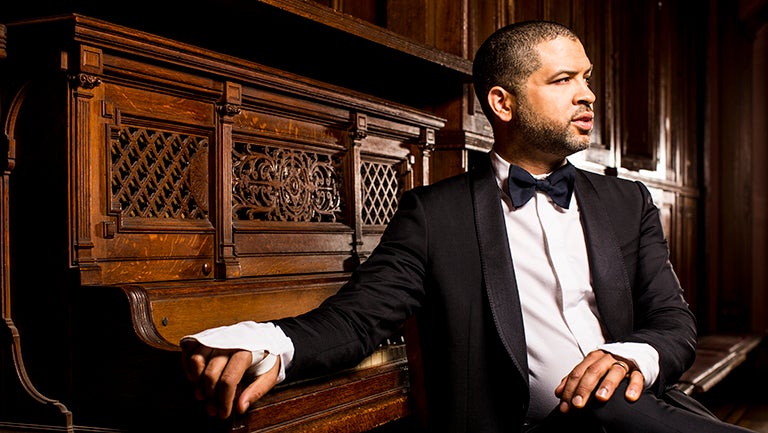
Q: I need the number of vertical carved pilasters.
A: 4